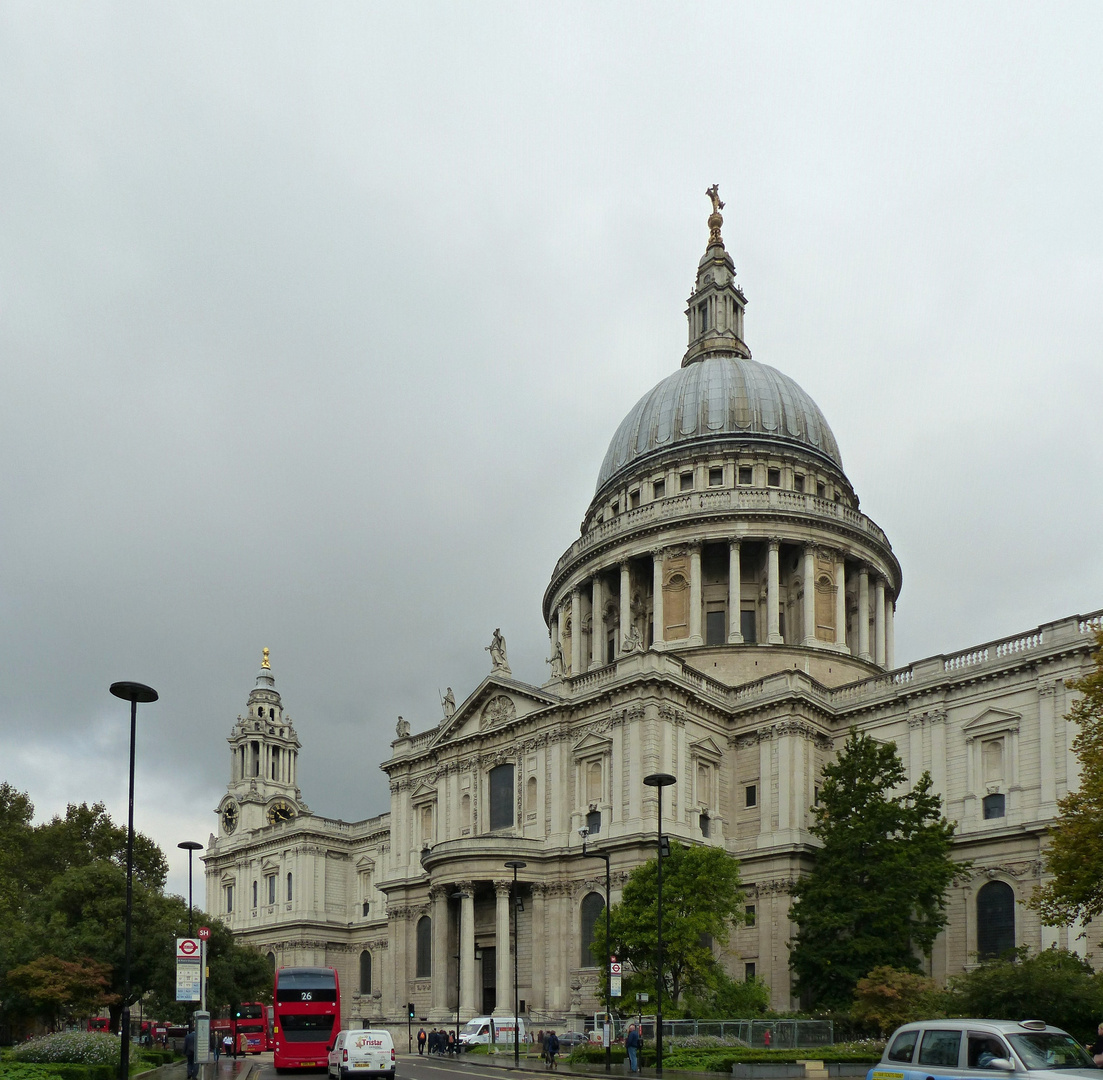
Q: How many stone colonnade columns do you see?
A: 14